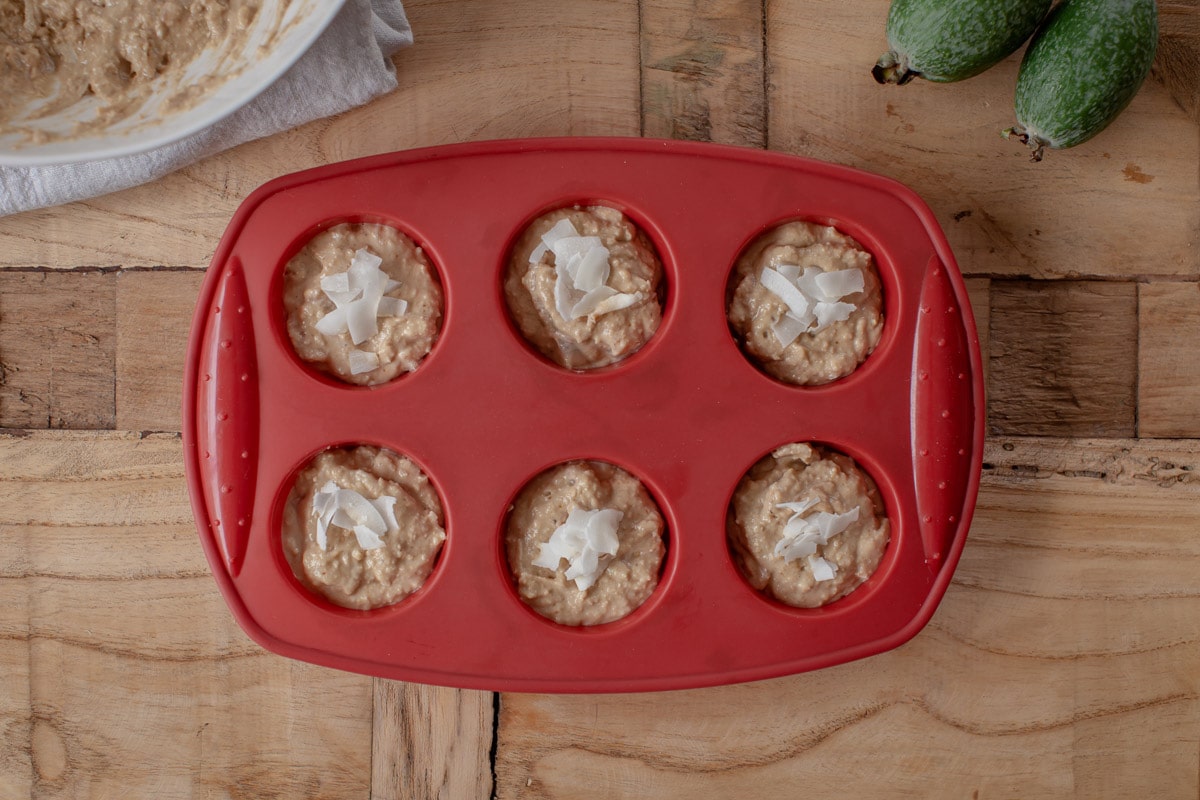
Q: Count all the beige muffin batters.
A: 6